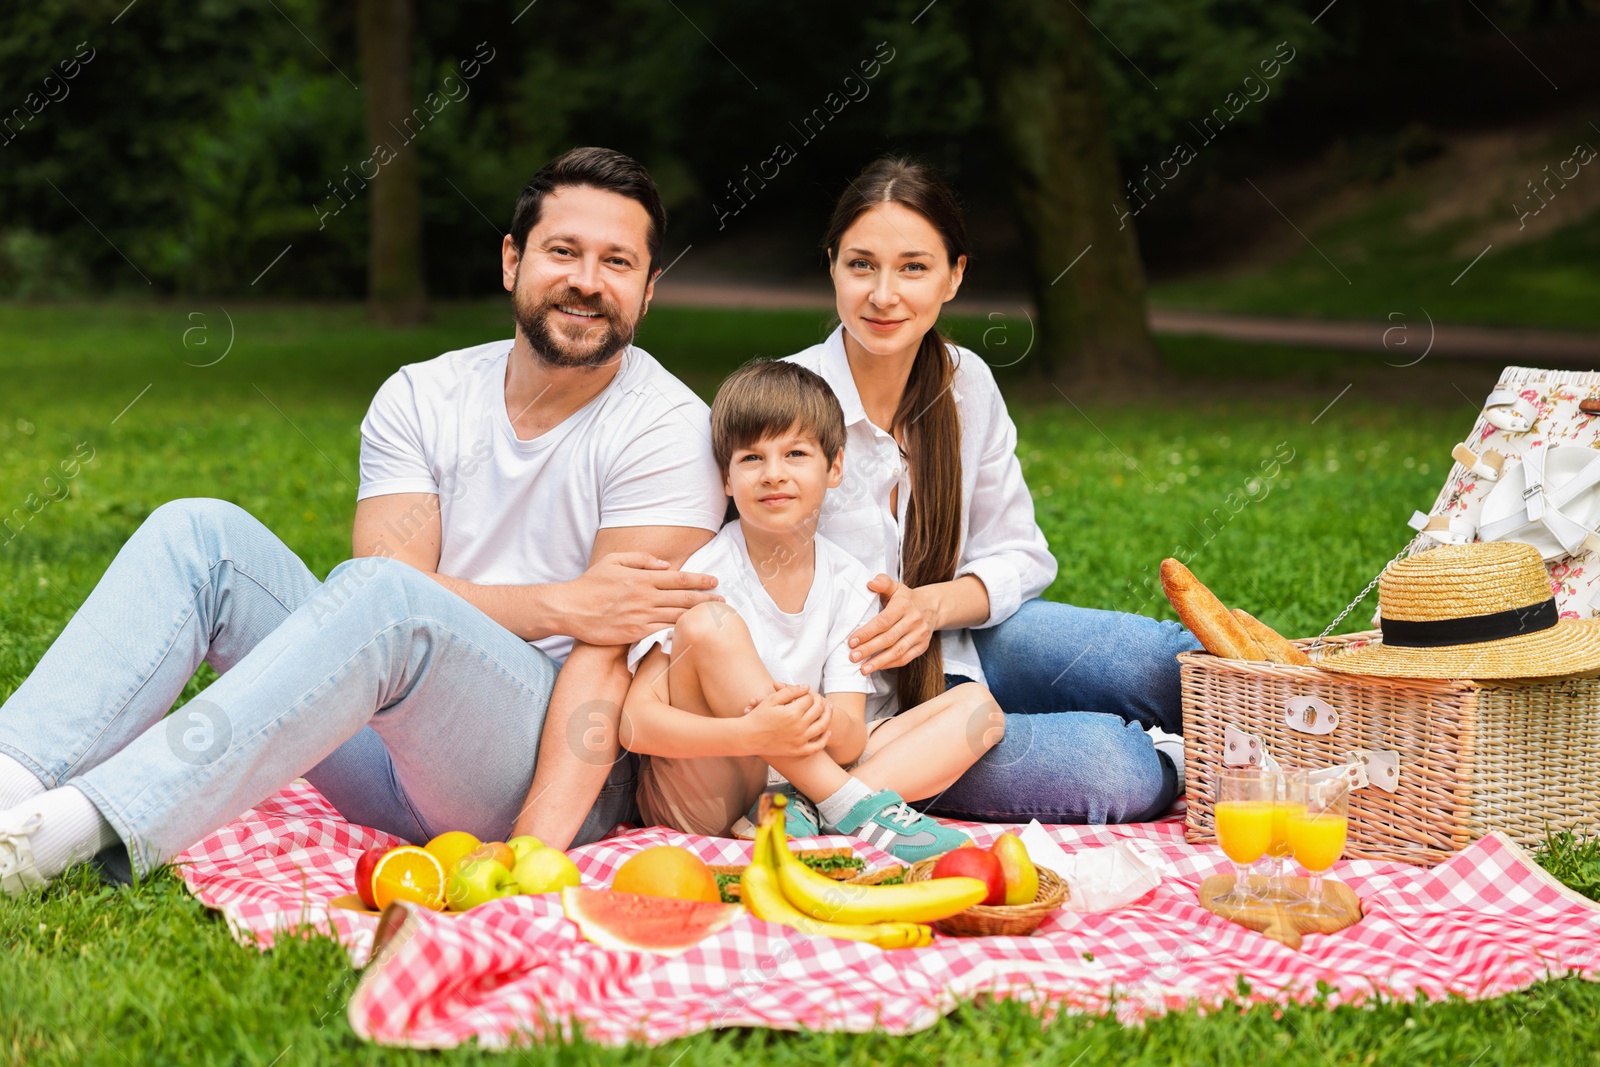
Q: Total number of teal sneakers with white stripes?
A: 2